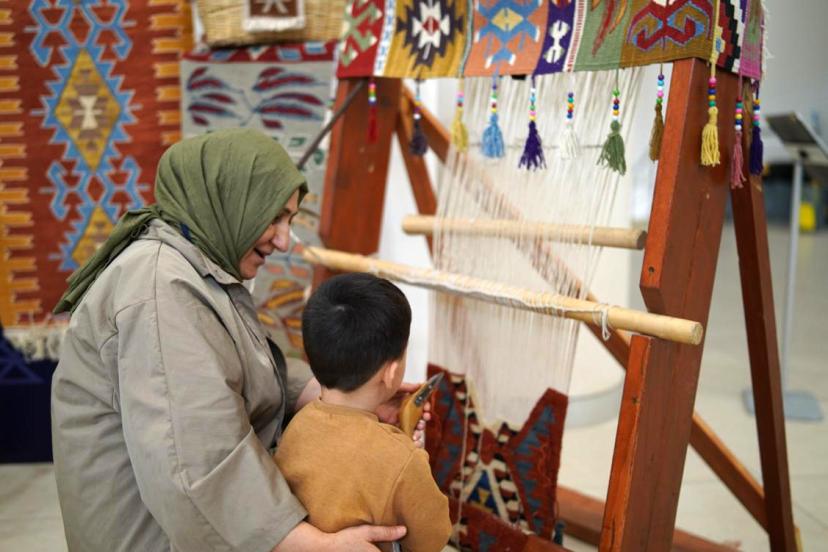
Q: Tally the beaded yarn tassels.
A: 11